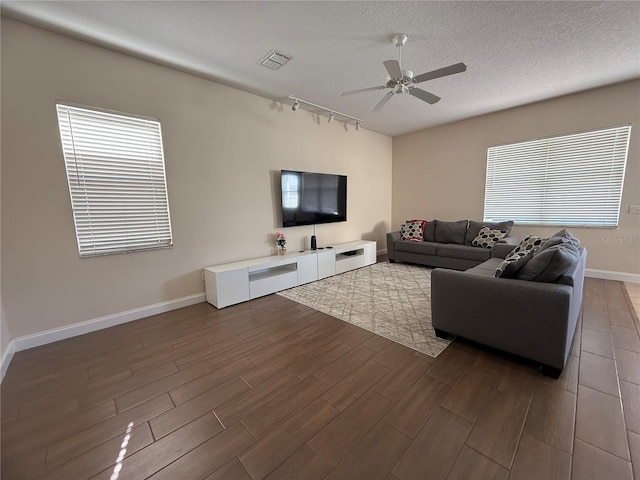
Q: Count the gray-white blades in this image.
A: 5